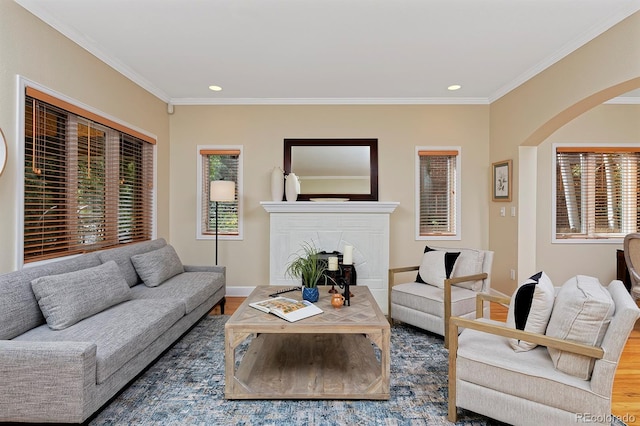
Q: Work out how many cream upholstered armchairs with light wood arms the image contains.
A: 2